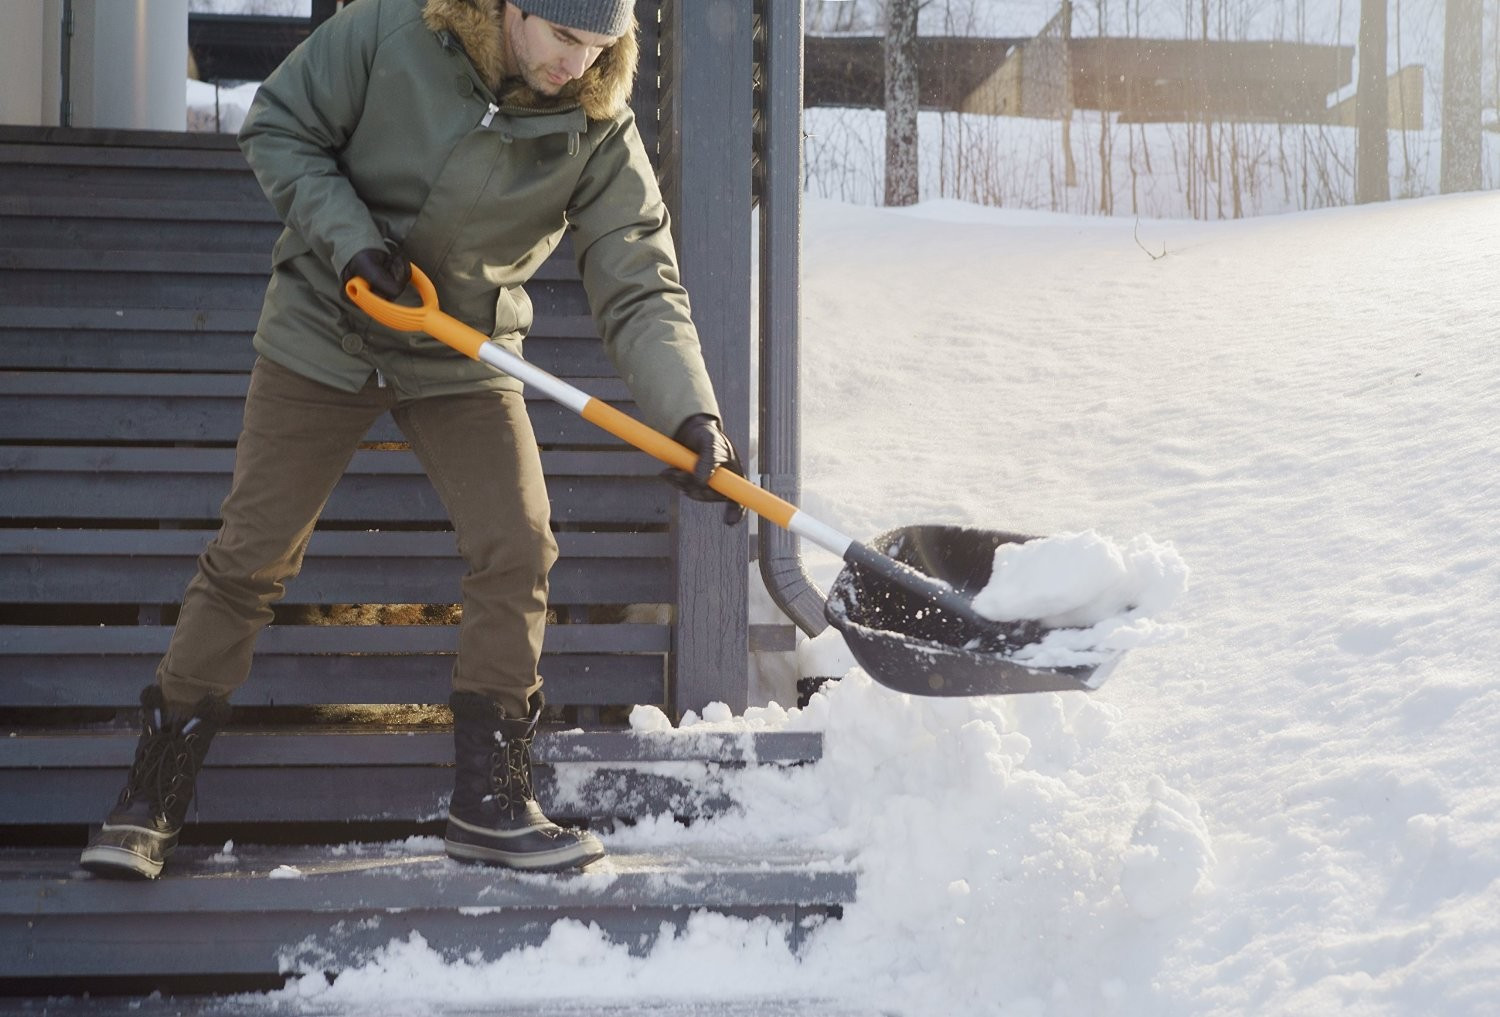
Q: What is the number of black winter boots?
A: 2